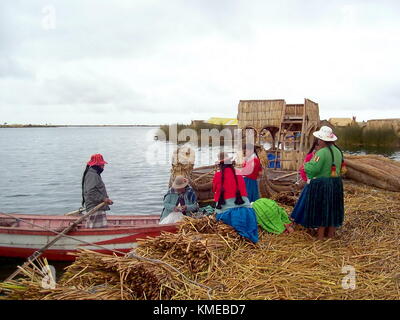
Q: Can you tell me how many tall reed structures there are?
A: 1